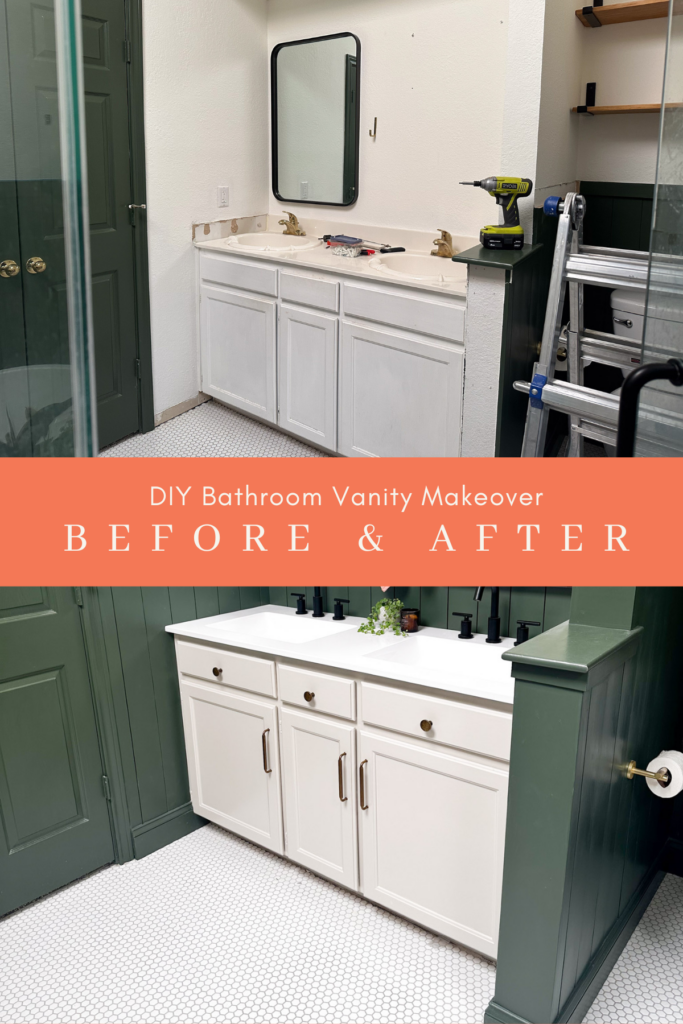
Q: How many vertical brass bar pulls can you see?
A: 3